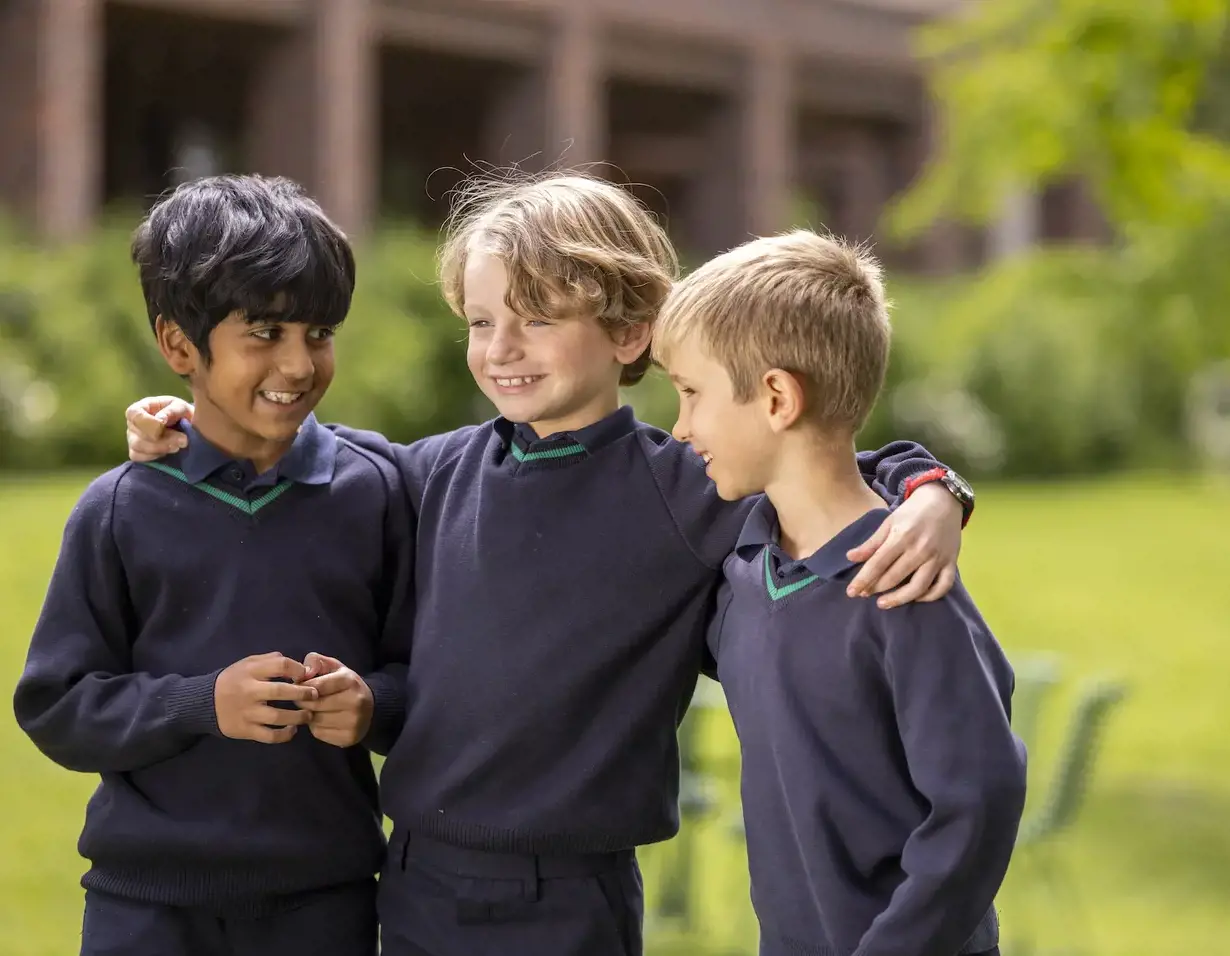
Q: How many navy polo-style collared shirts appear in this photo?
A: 3